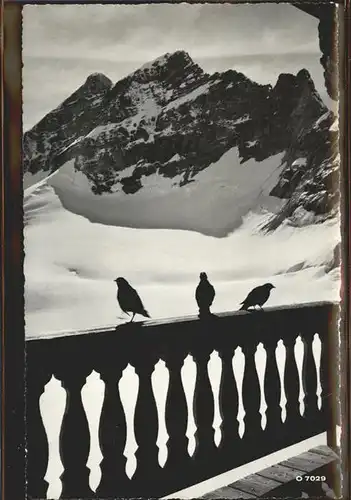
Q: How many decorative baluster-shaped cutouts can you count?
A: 11